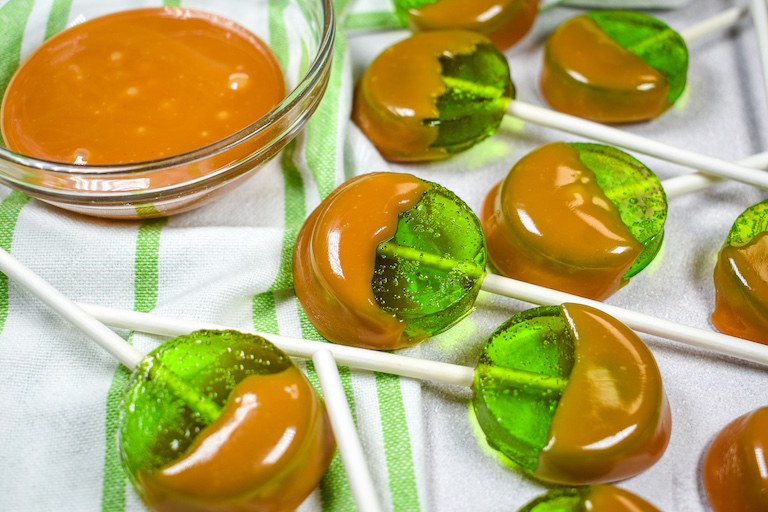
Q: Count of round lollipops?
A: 10